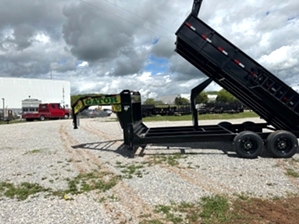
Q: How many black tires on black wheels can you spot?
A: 2